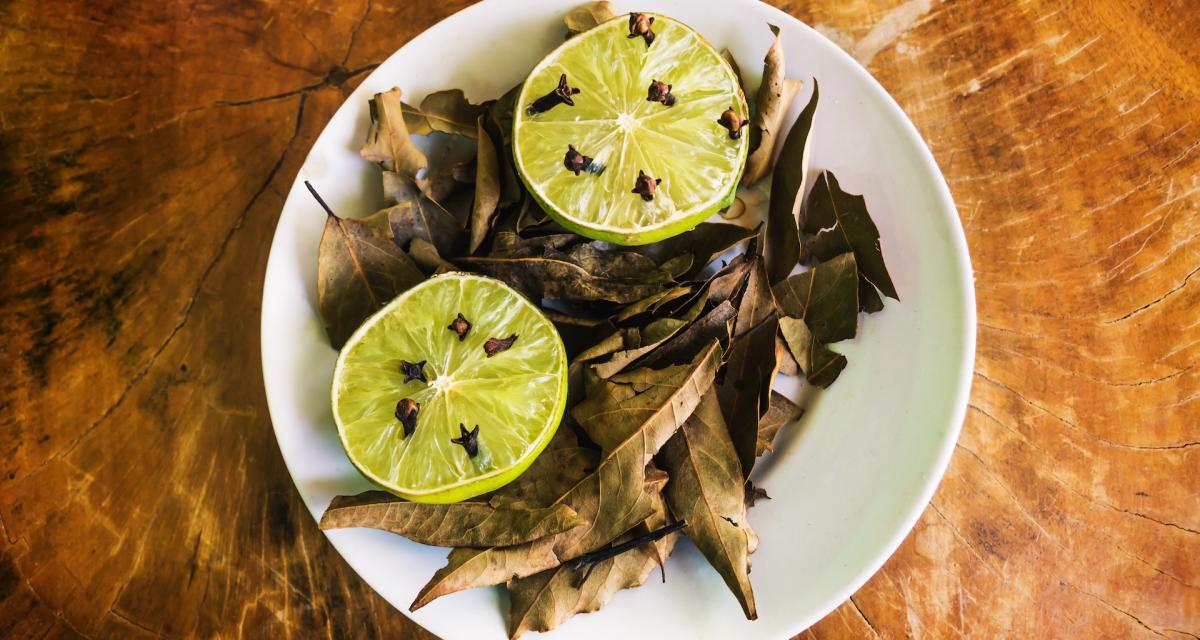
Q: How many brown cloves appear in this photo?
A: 11